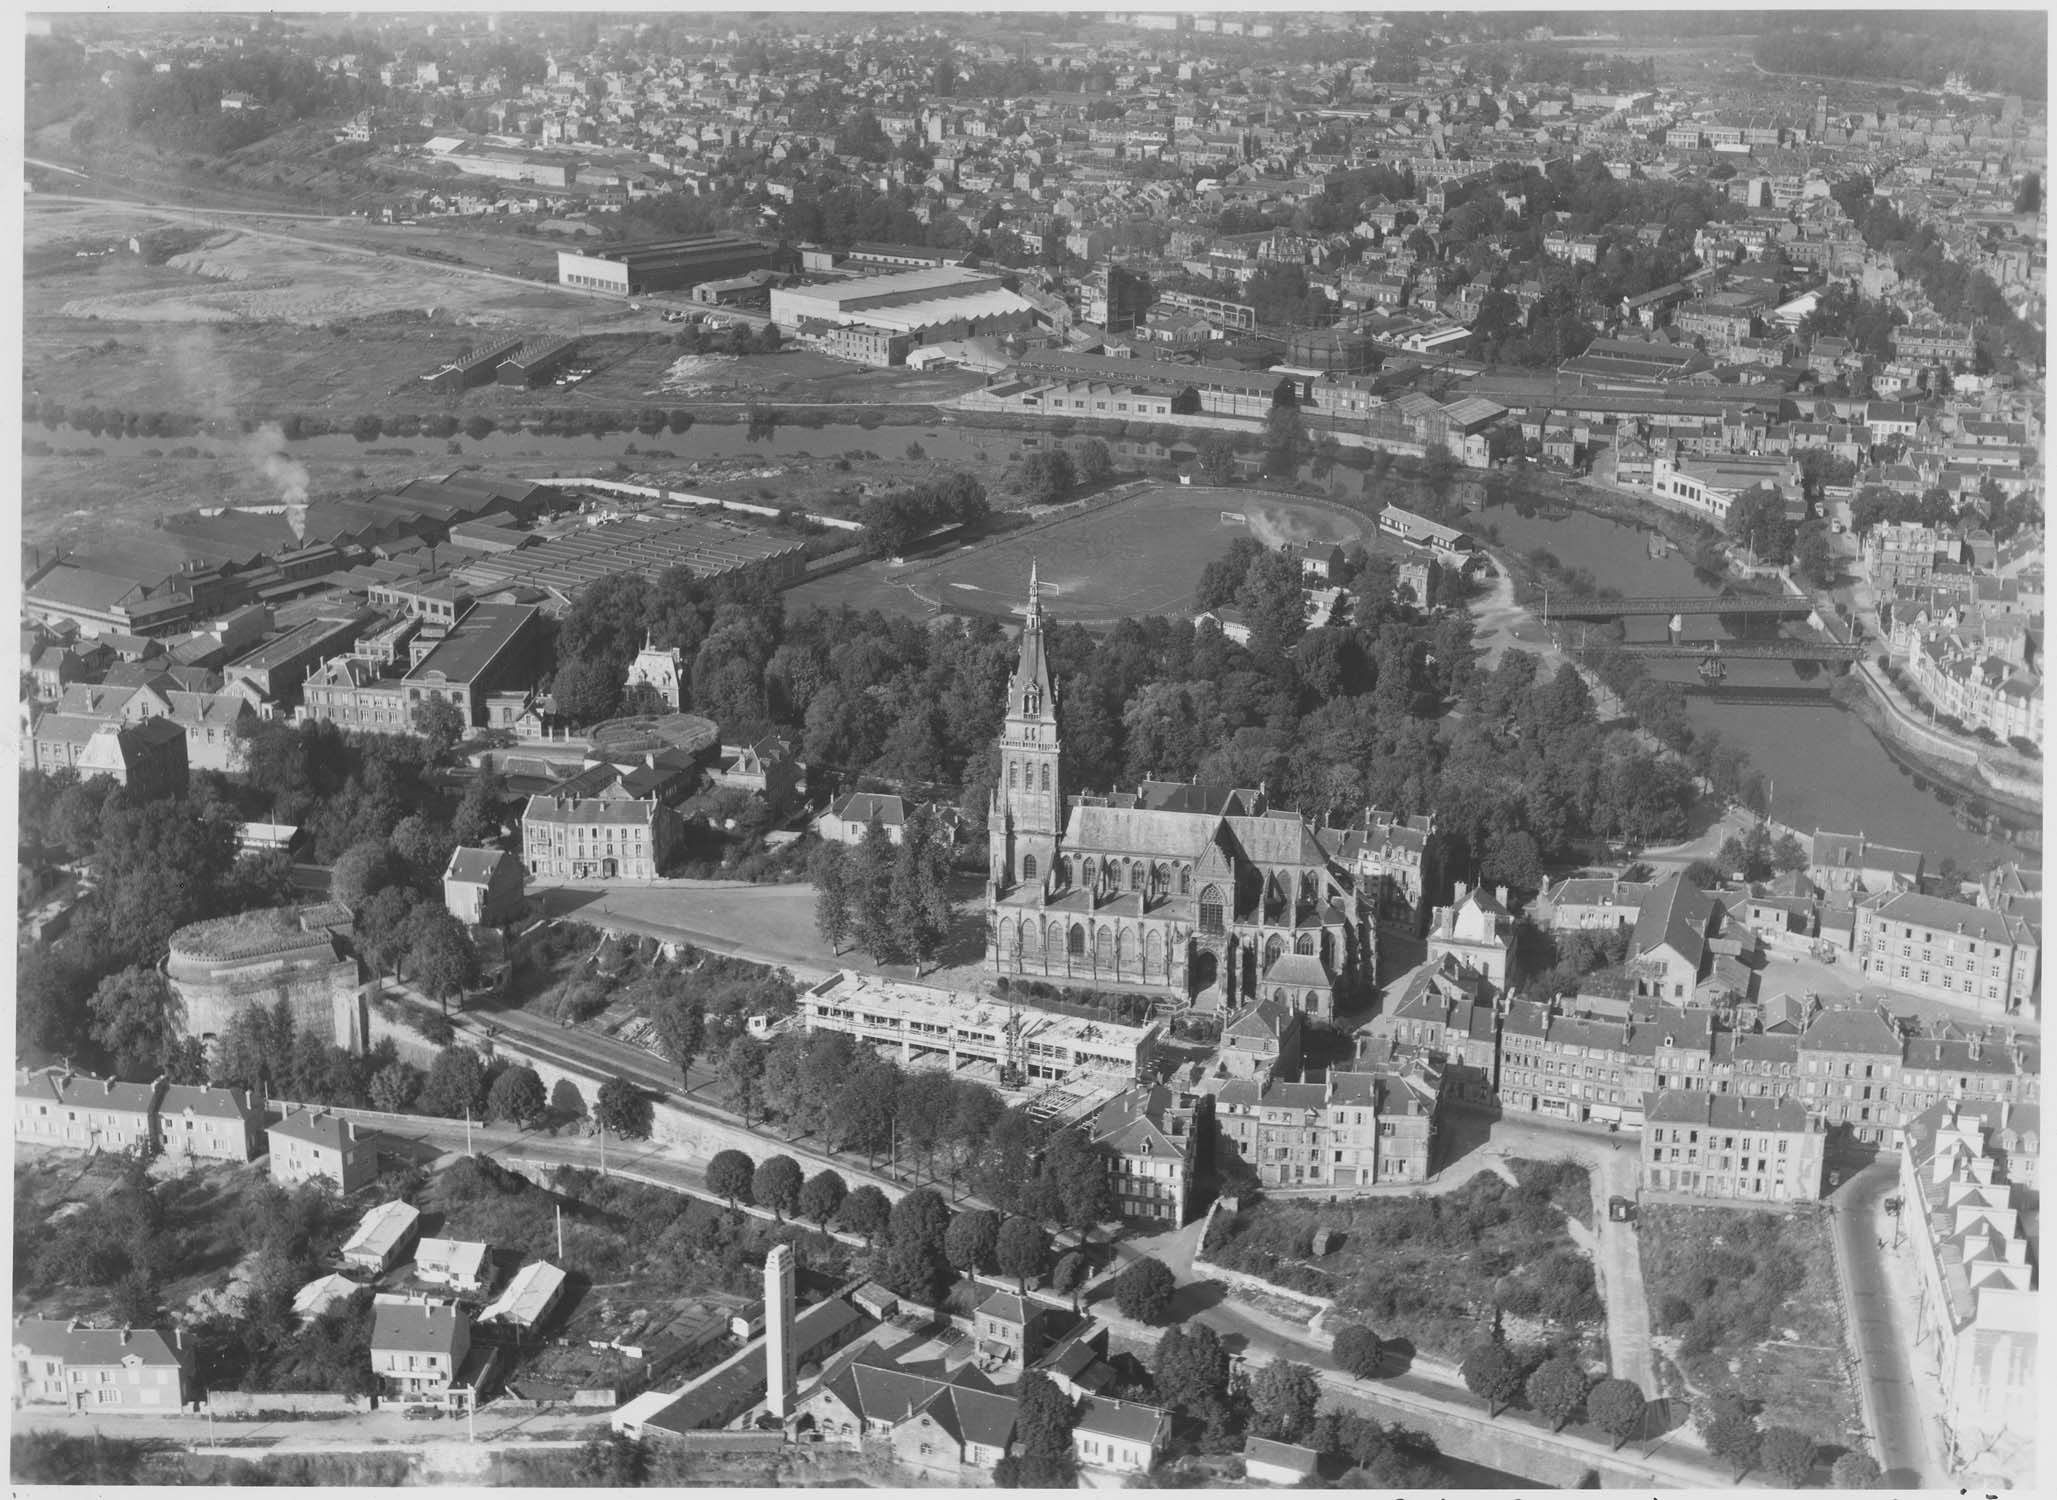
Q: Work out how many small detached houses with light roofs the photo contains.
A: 4